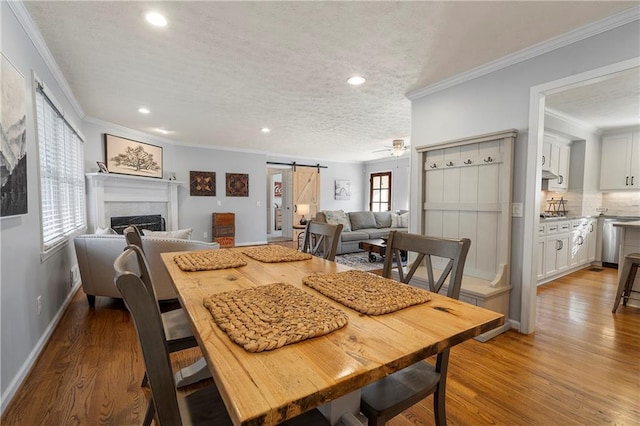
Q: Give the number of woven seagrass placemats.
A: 4